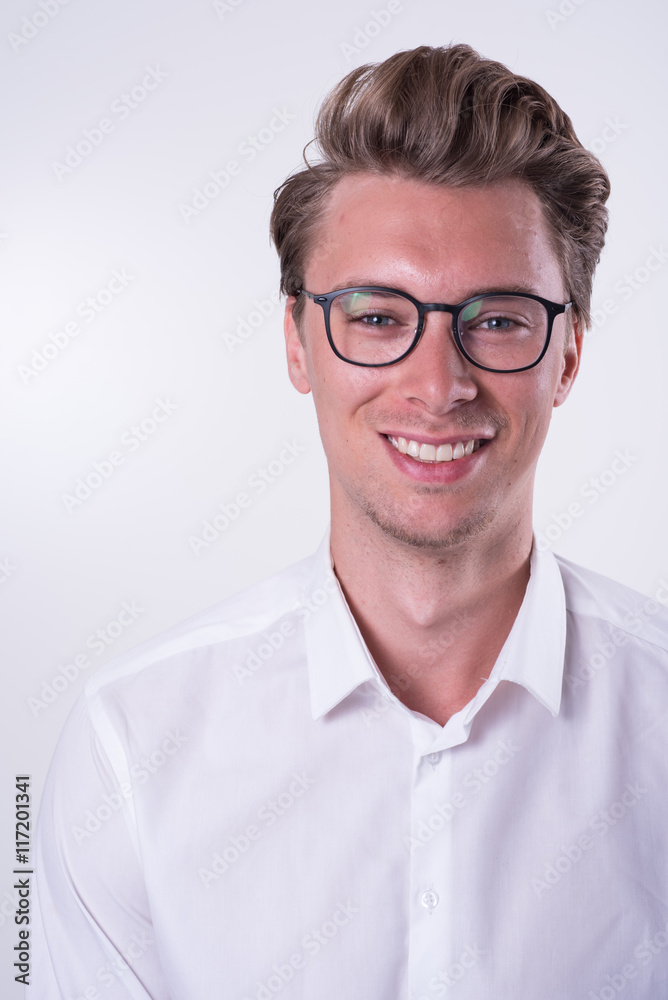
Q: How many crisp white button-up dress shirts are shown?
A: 1